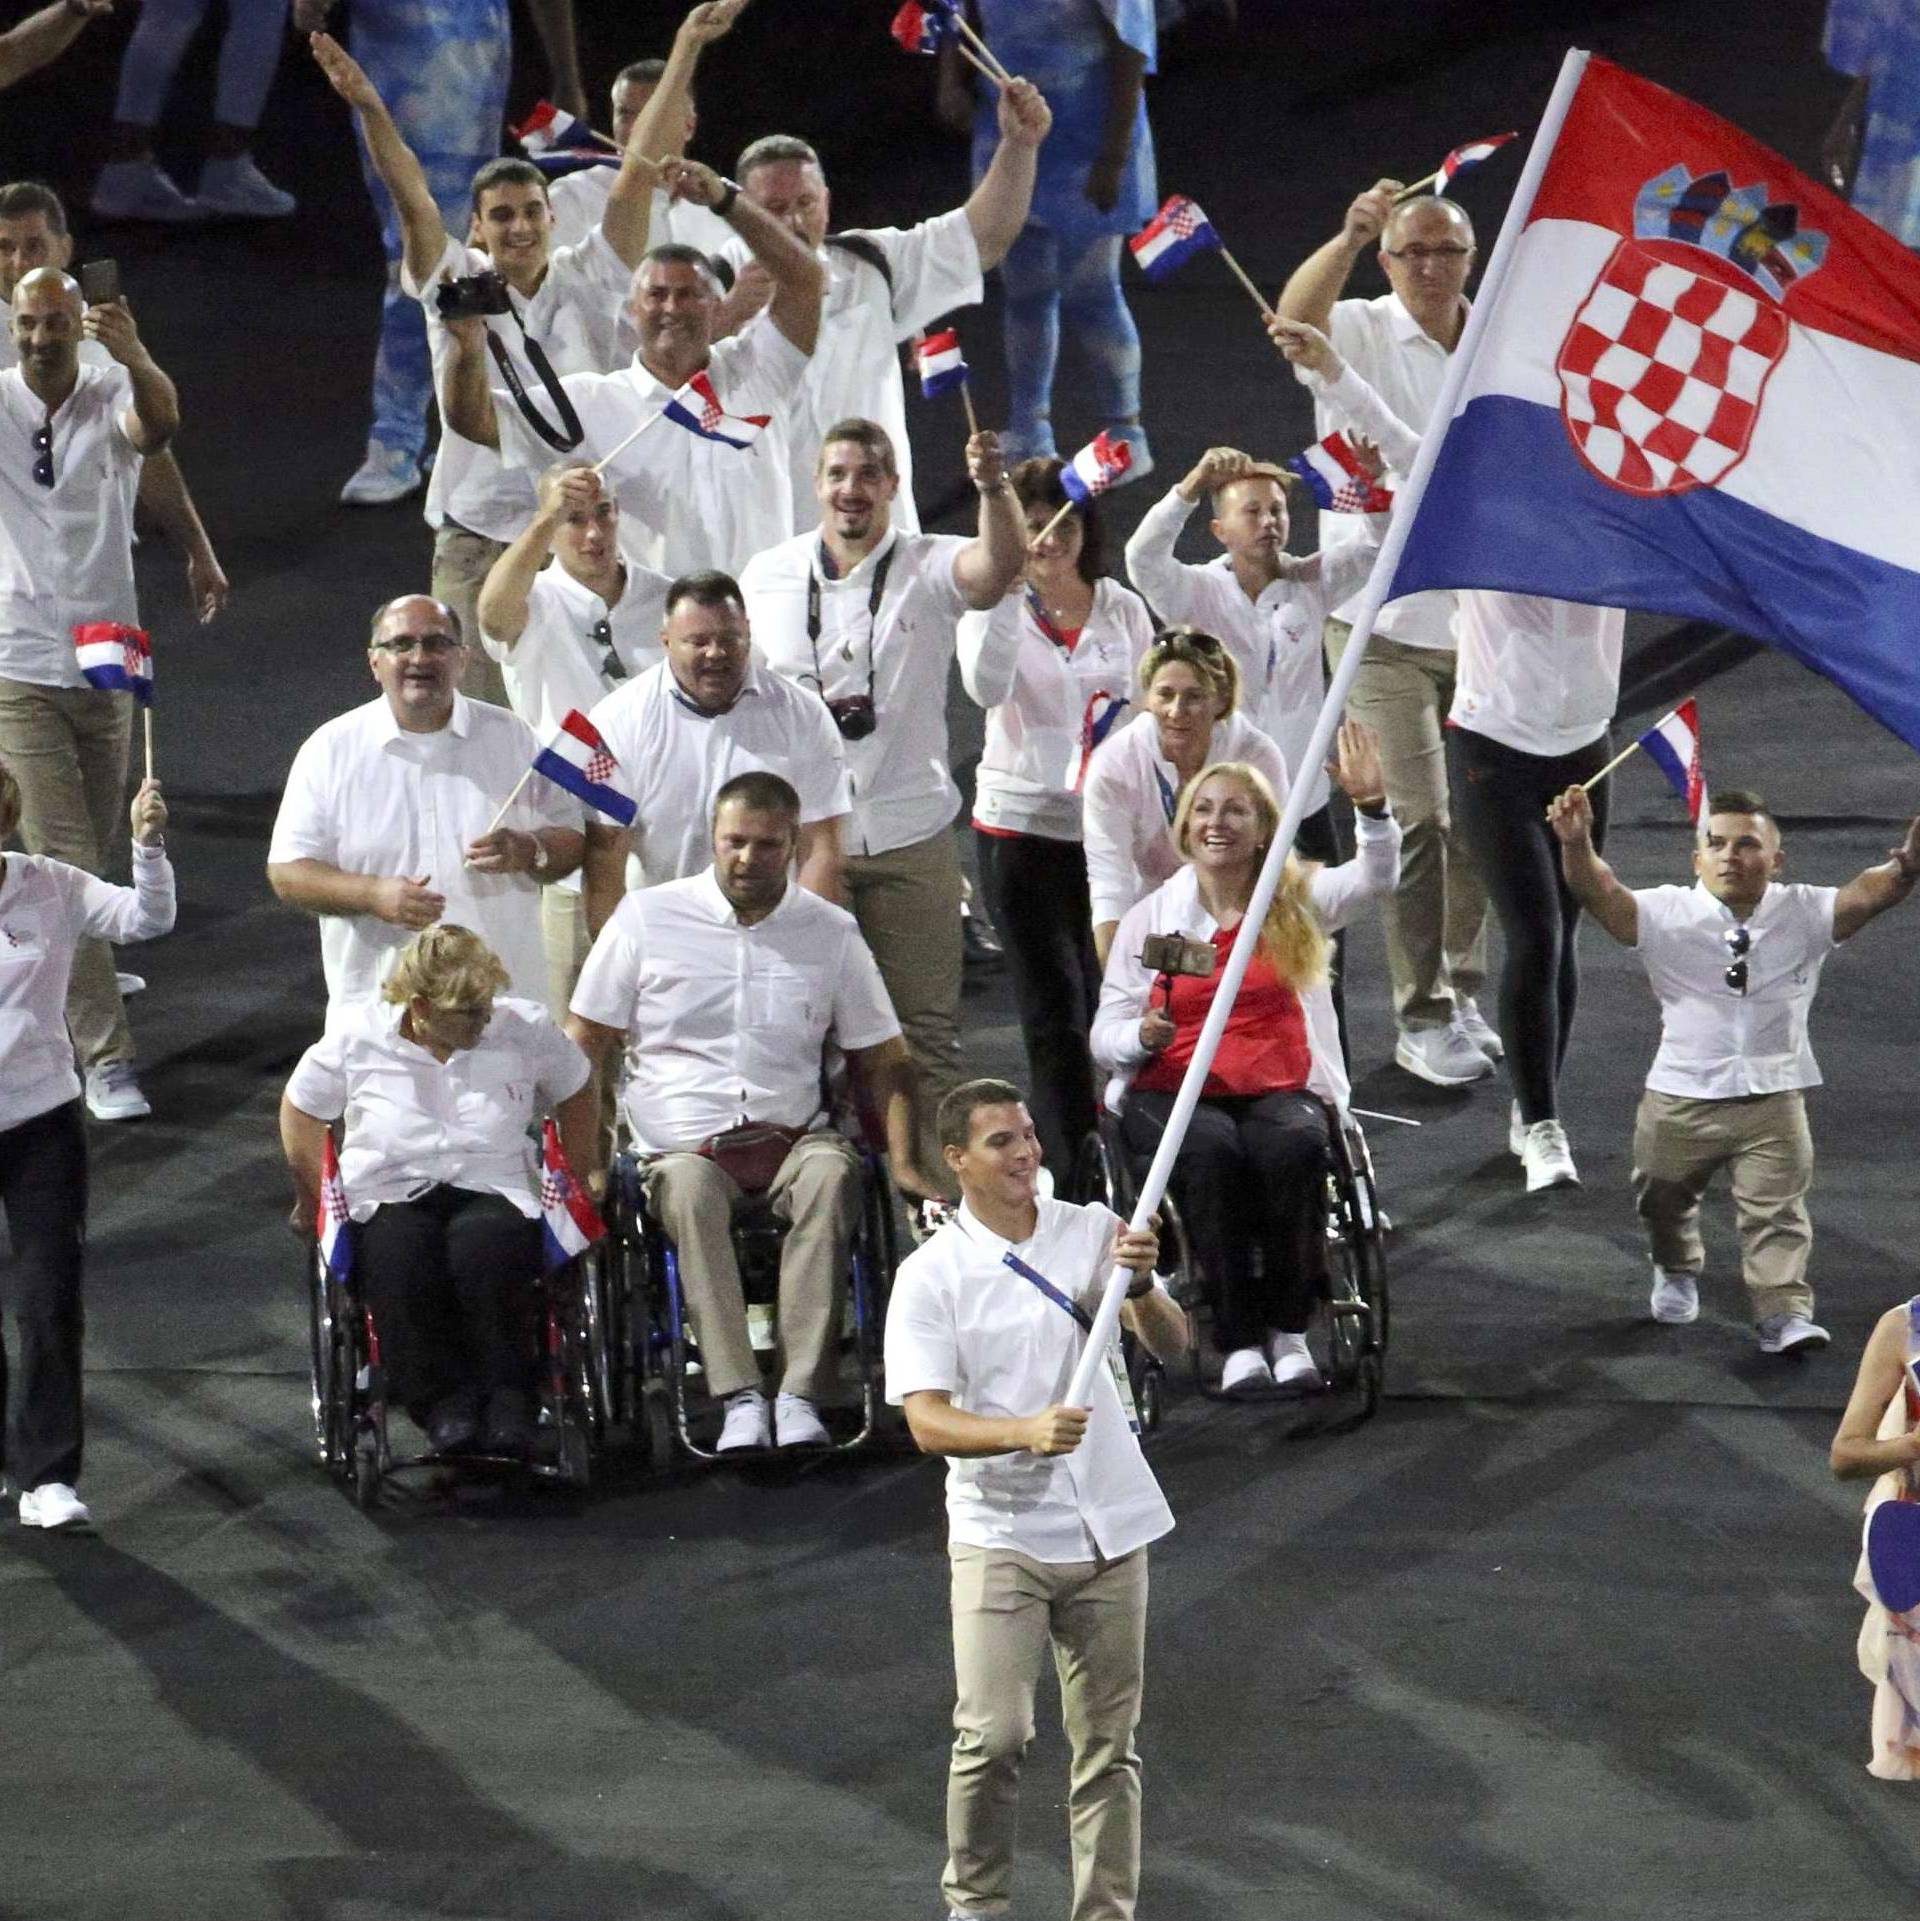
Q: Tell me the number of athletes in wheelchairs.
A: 3